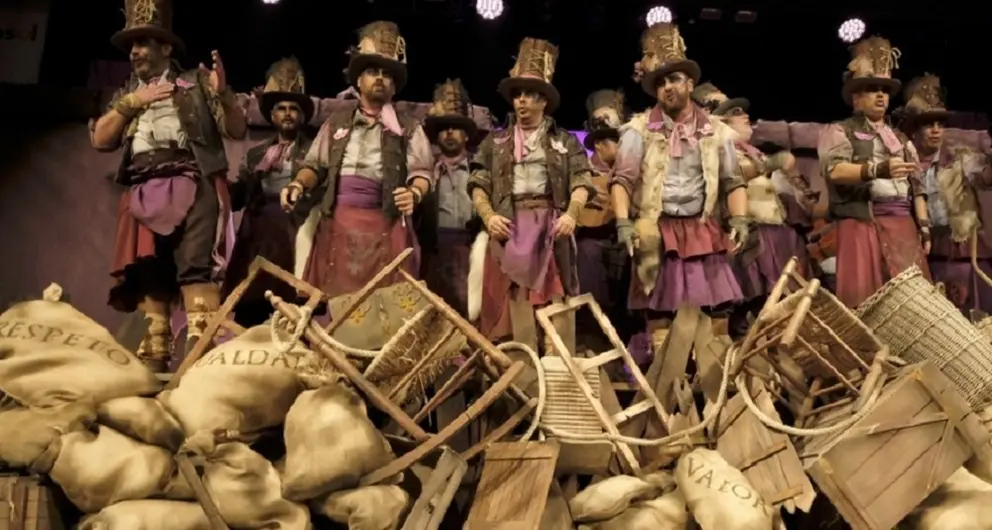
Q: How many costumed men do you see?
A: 10